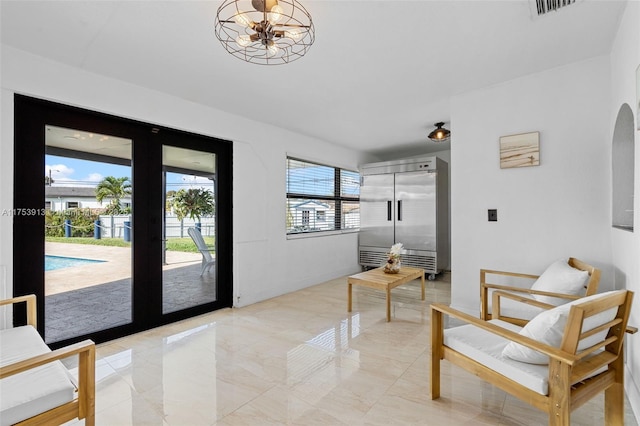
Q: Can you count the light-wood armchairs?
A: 3